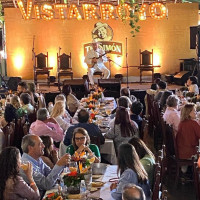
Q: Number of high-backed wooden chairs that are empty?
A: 3